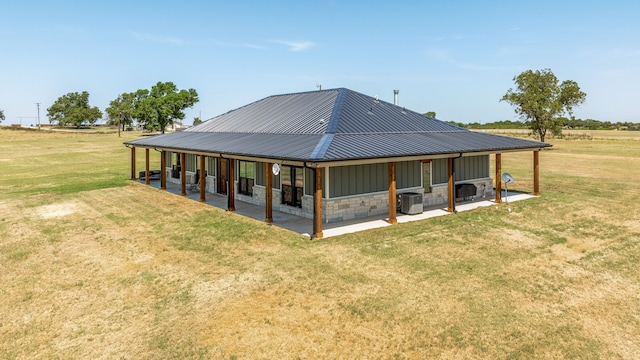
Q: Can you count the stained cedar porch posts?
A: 12